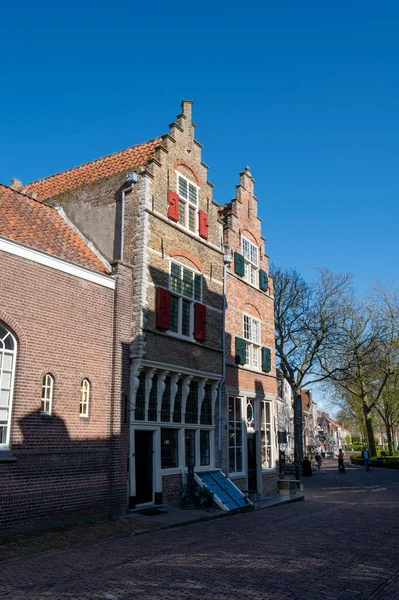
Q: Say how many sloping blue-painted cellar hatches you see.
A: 1